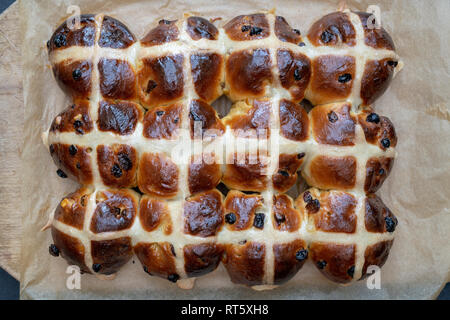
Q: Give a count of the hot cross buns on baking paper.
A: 12